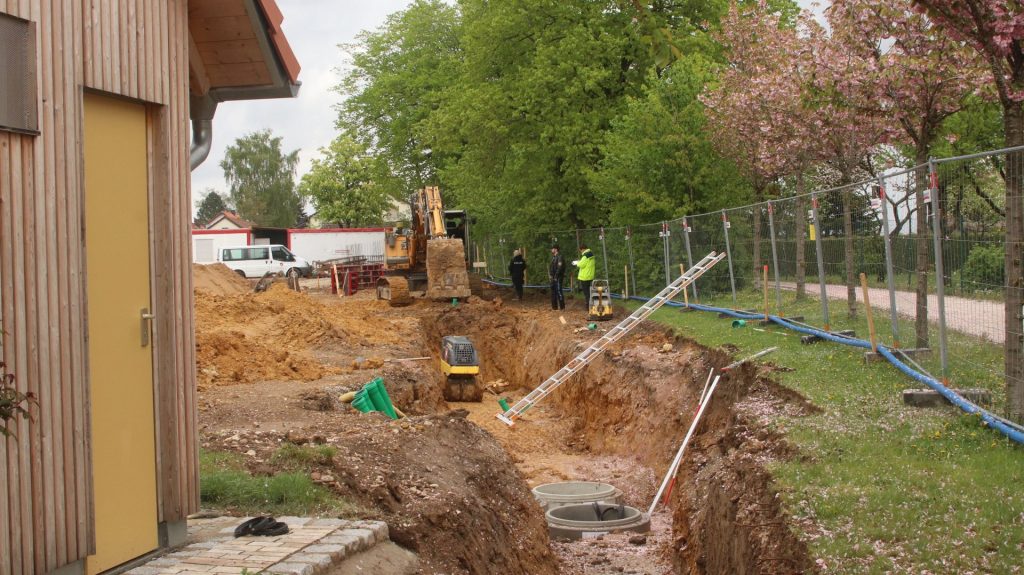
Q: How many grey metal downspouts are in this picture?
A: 1